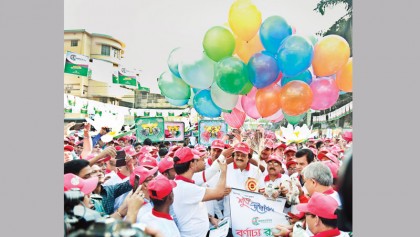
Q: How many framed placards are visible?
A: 3